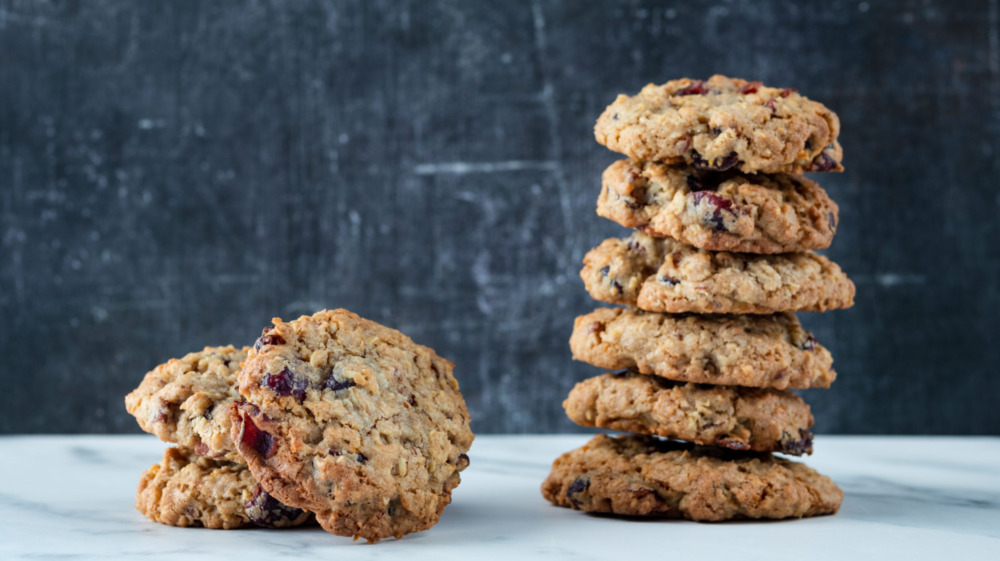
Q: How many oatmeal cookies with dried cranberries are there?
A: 9